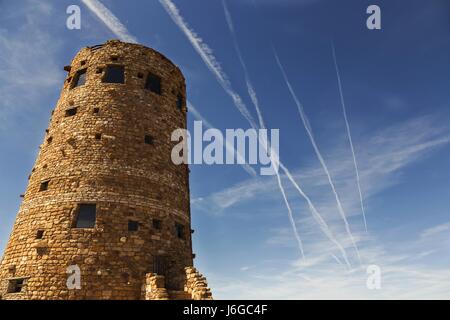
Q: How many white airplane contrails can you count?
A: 5